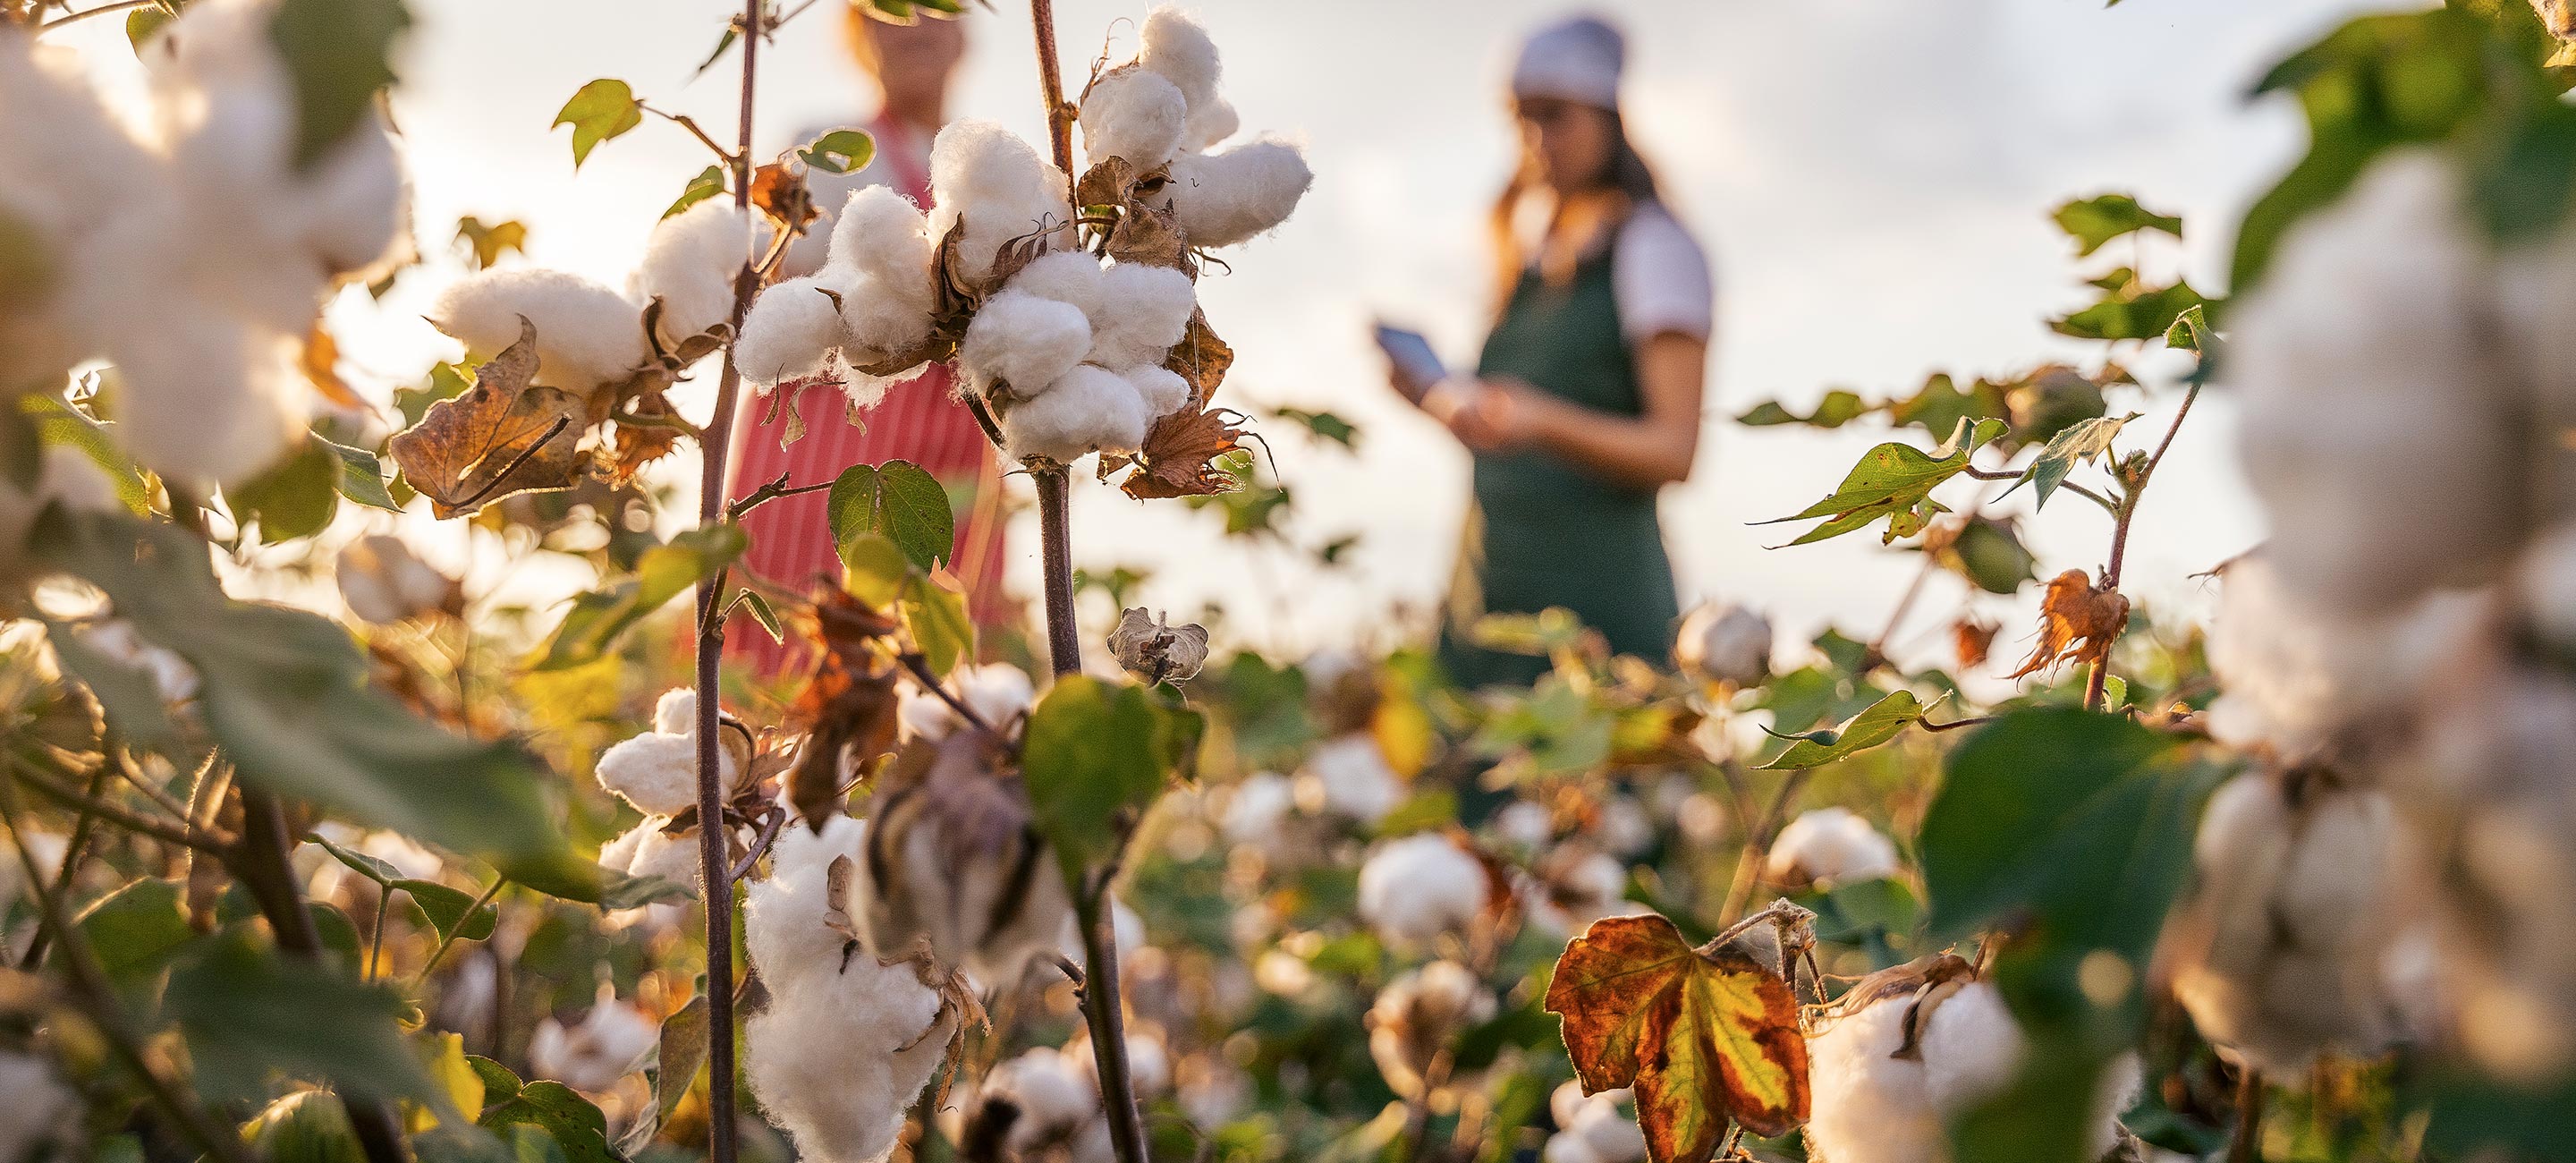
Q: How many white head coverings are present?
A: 1